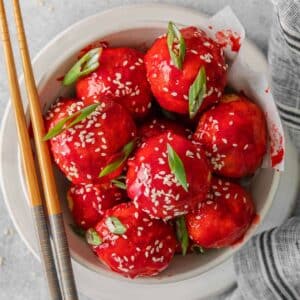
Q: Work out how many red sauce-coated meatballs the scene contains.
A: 9